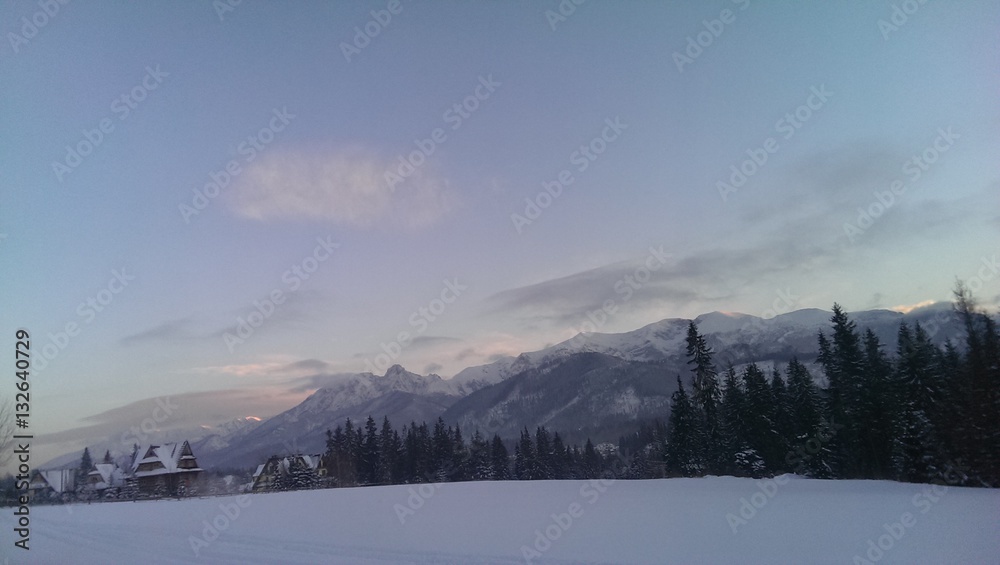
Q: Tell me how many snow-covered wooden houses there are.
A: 4